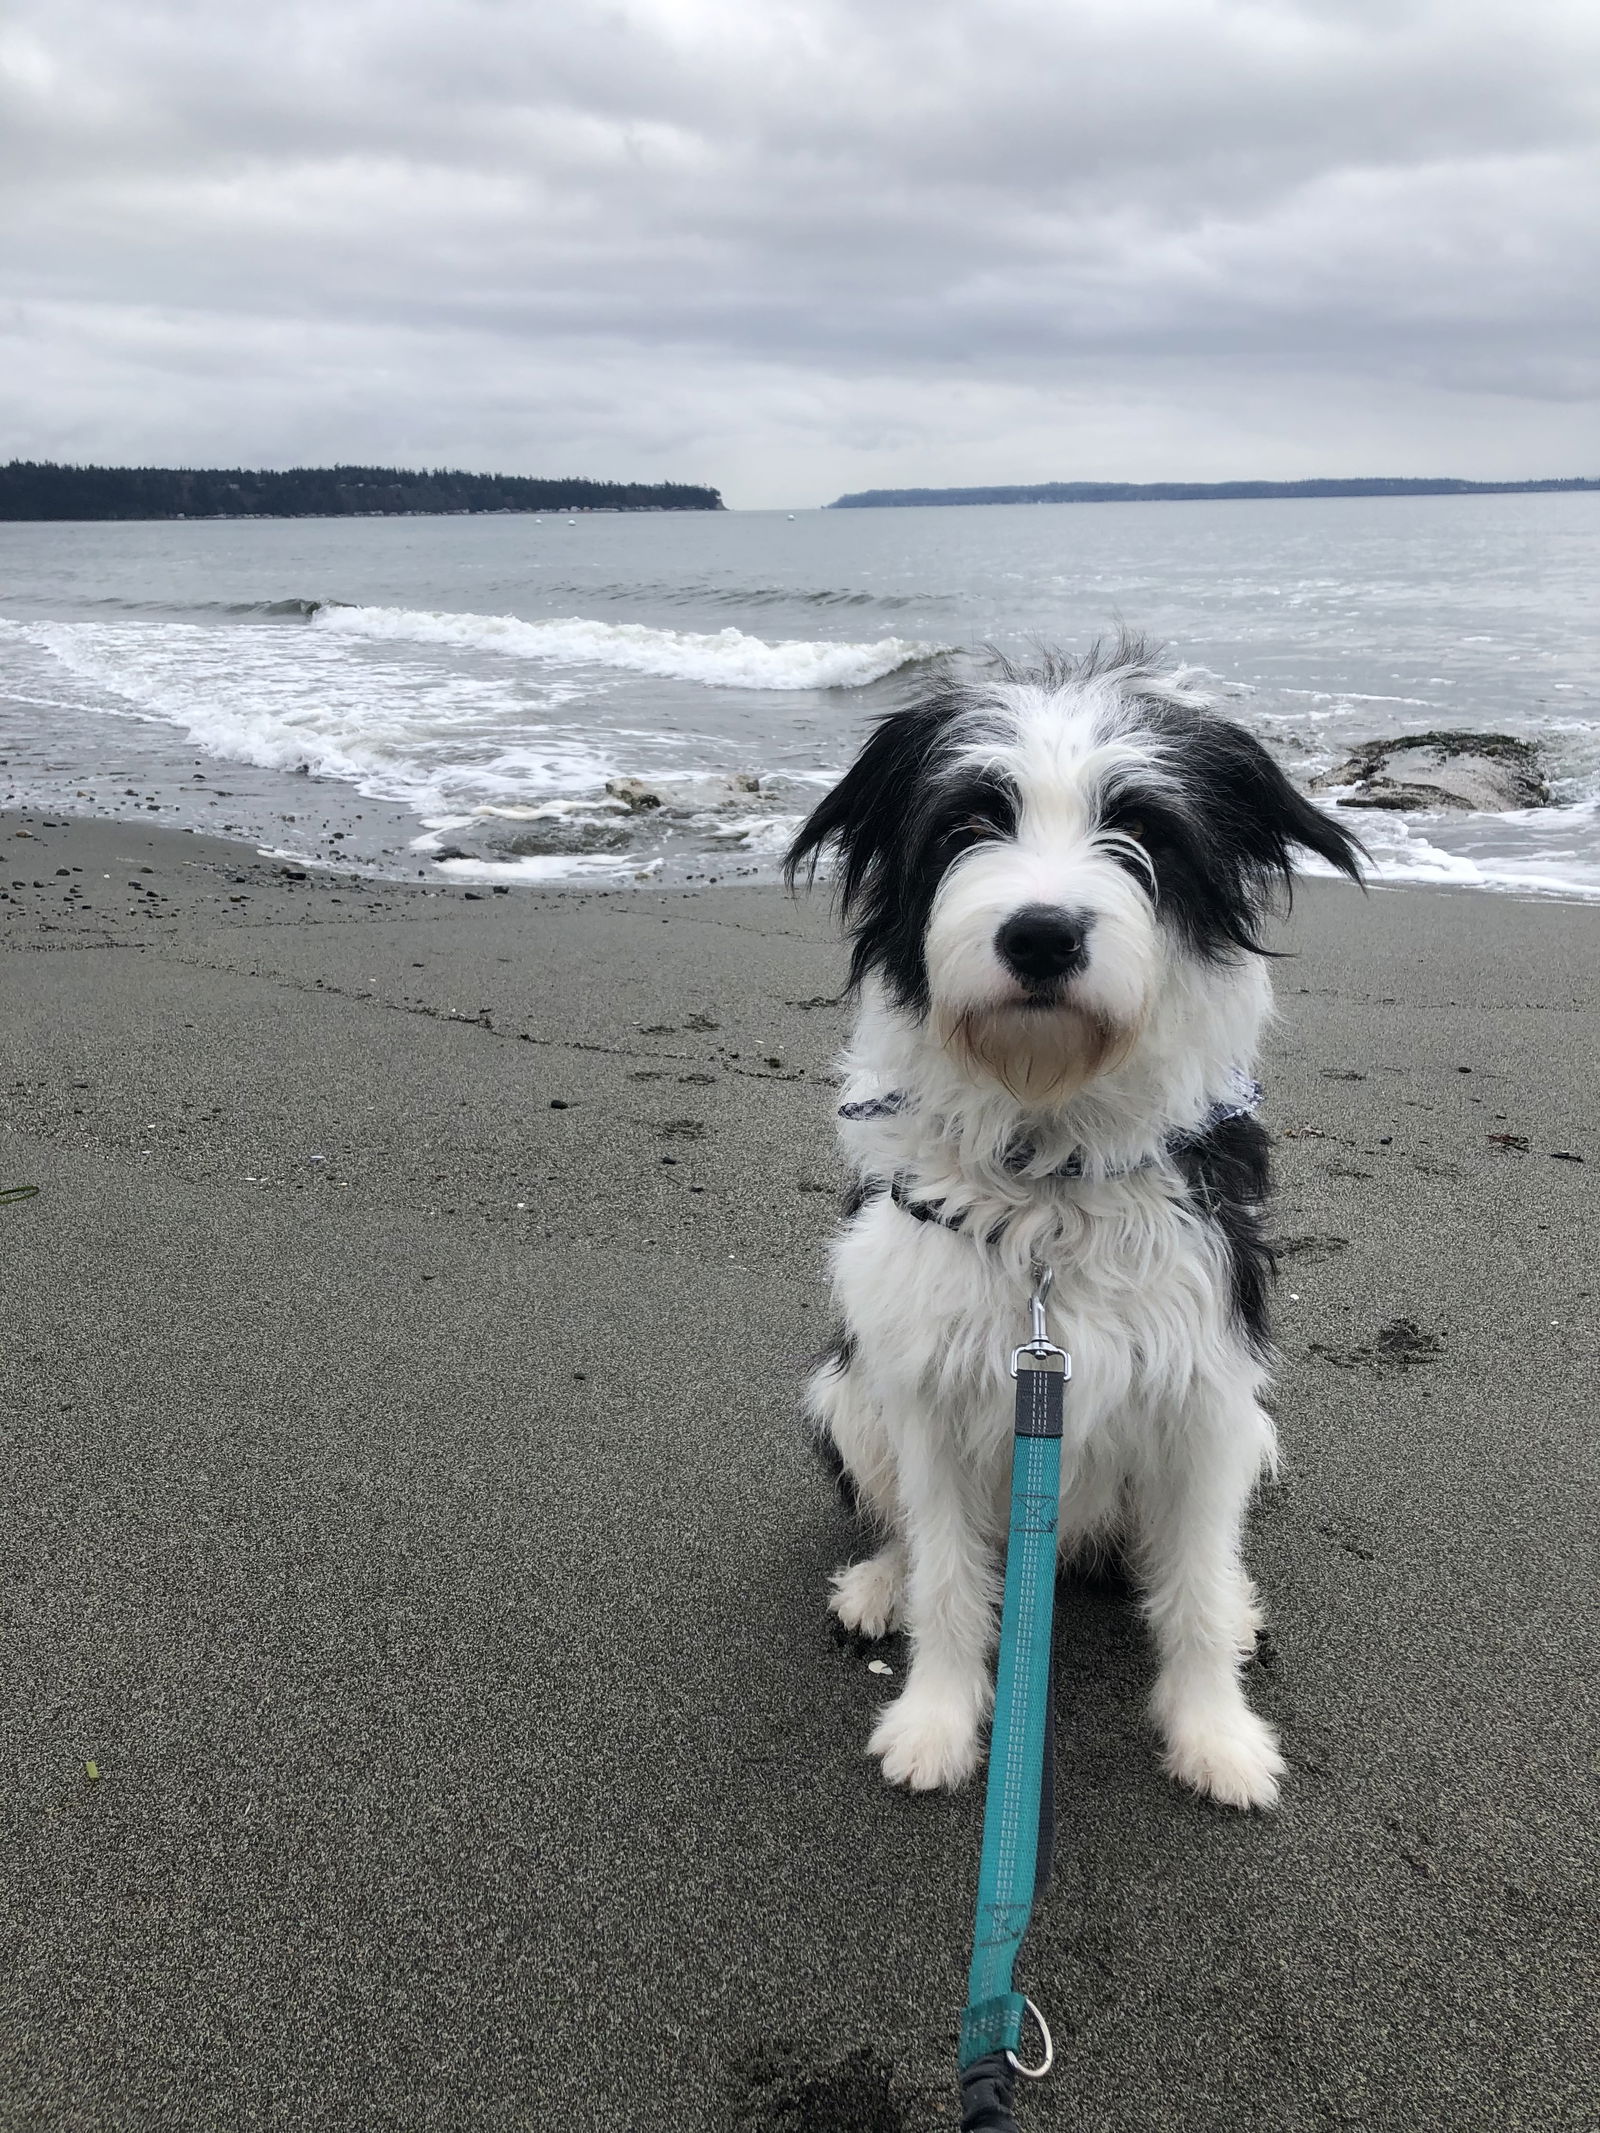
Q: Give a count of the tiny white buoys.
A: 3